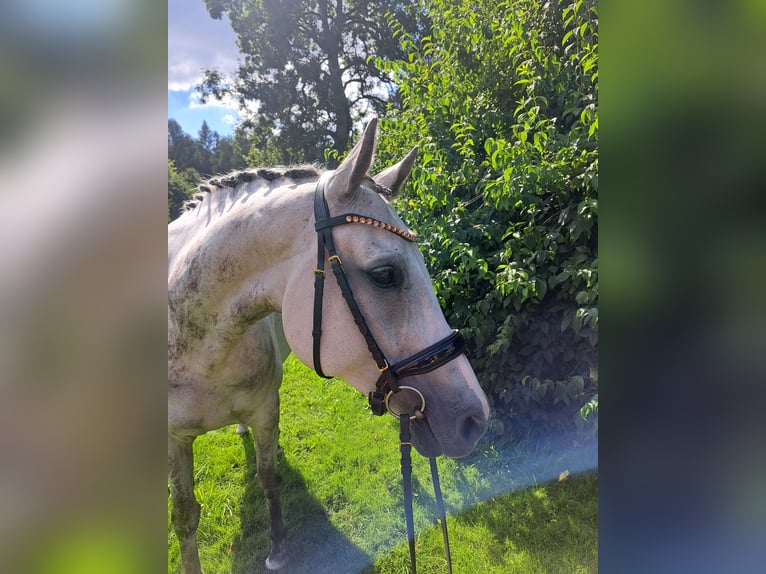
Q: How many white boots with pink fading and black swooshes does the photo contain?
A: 0